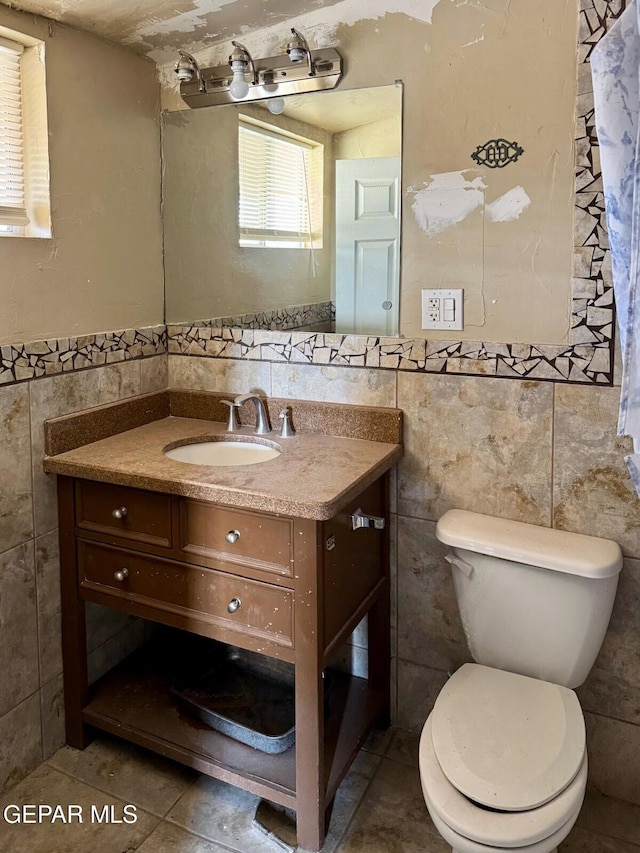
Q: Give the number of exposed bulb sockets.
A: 2